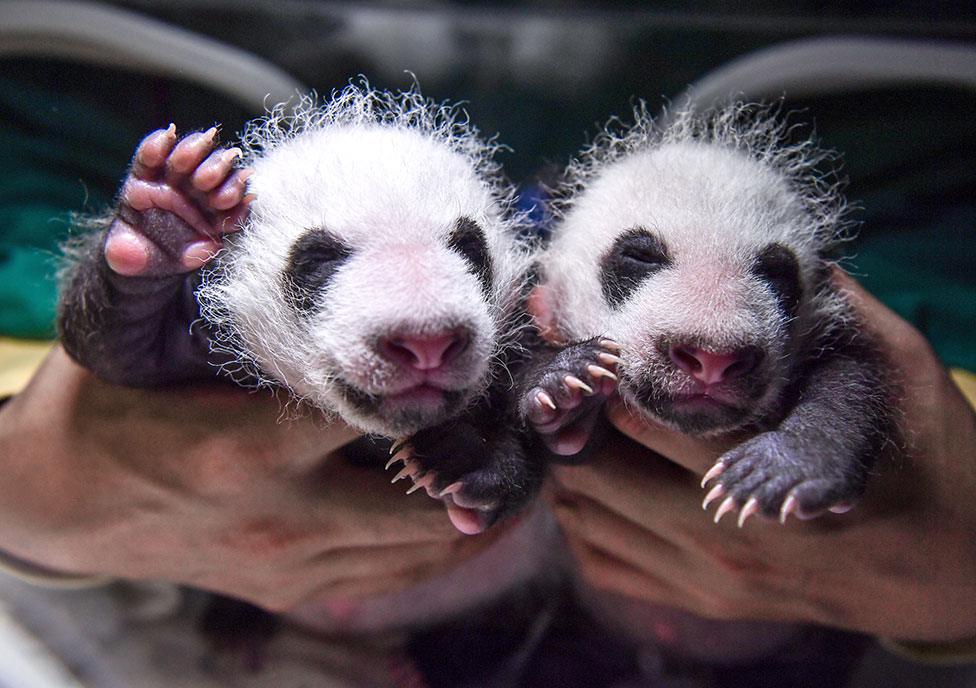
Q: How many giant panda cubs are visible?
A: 2